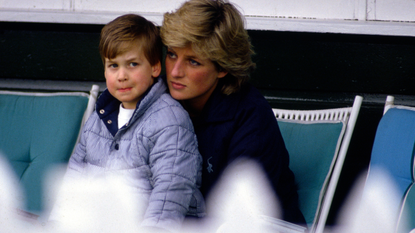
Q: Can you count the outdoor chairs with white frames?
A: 3